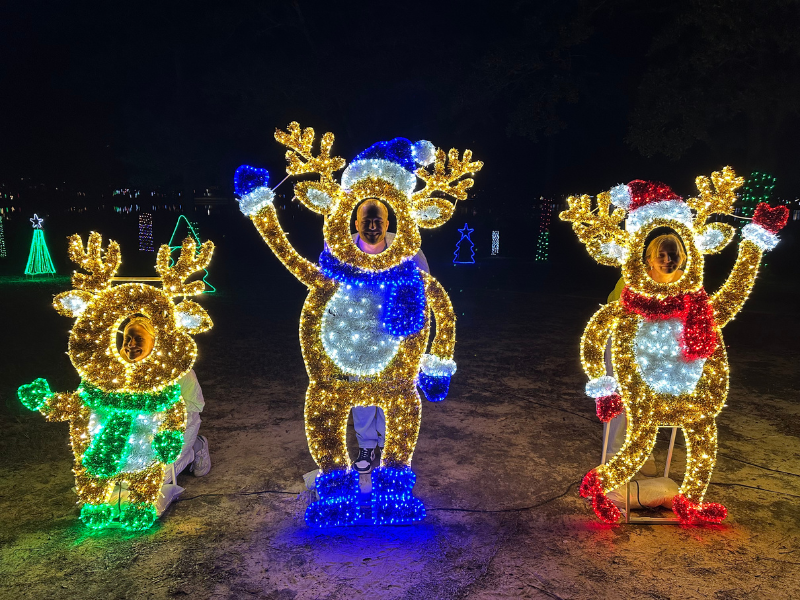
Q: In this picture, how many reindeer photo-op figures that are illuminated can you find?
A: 3